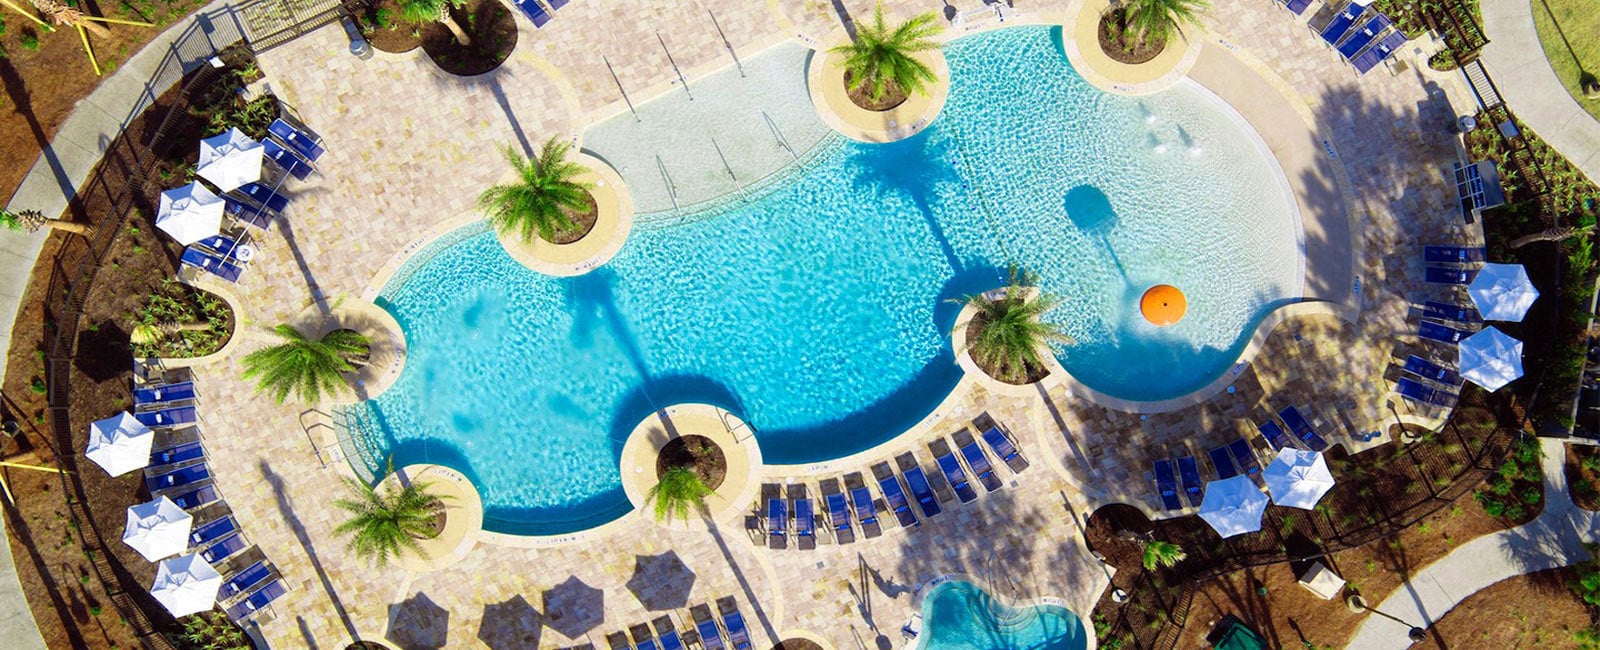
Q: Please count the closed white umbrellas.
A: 0